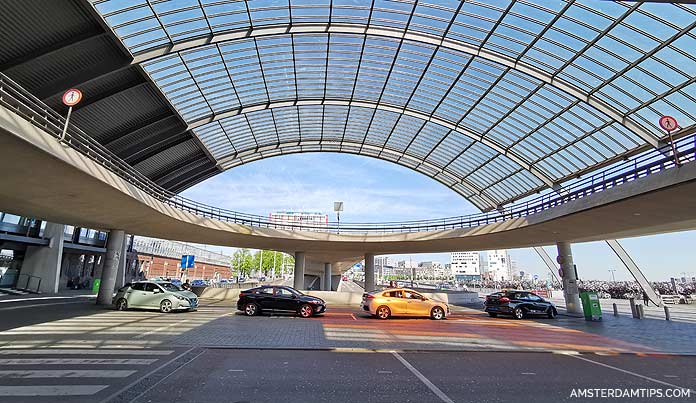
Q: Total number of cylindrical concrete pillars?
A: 5